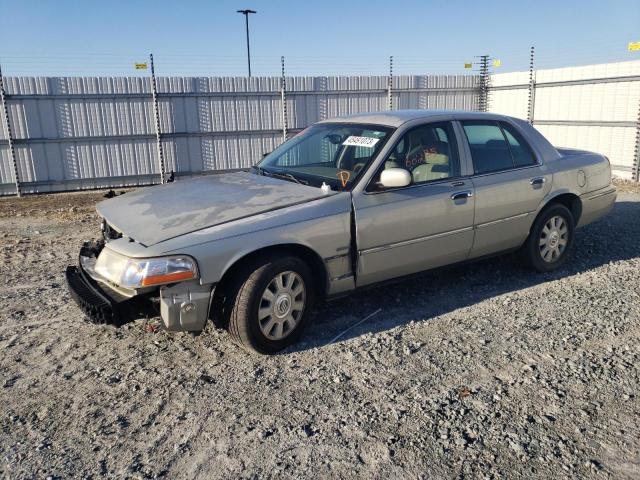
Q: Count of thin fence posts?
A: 7